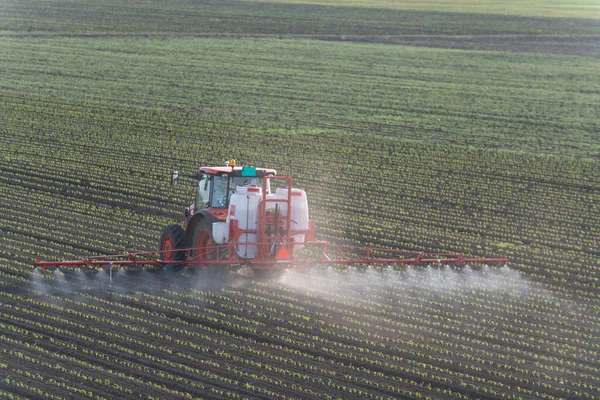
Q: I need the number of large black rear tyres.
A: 1